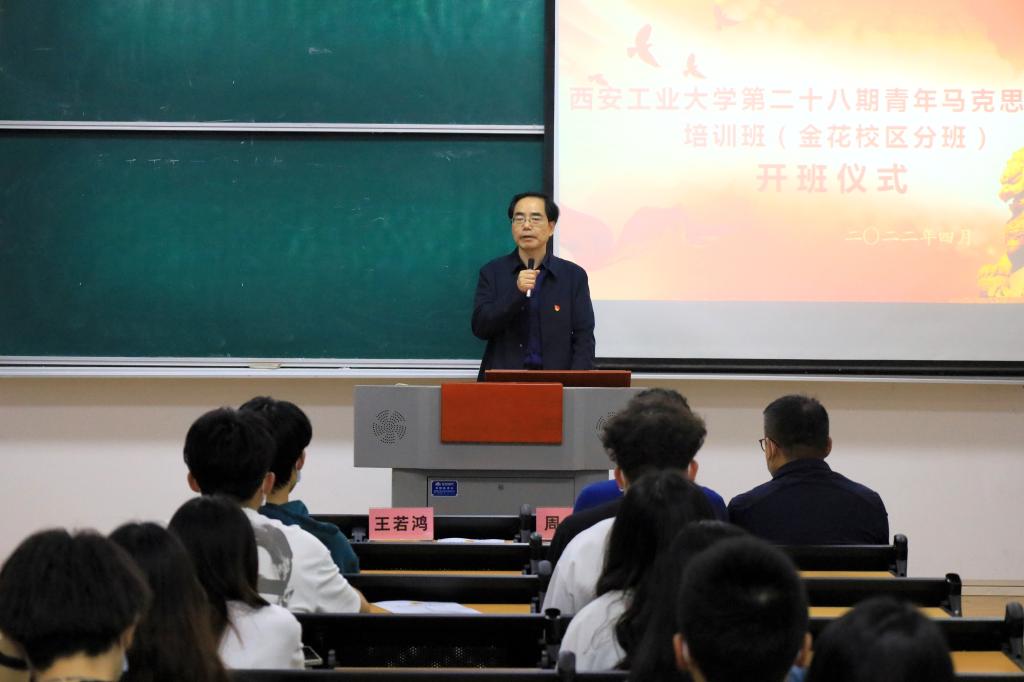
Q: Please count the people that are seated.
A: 12